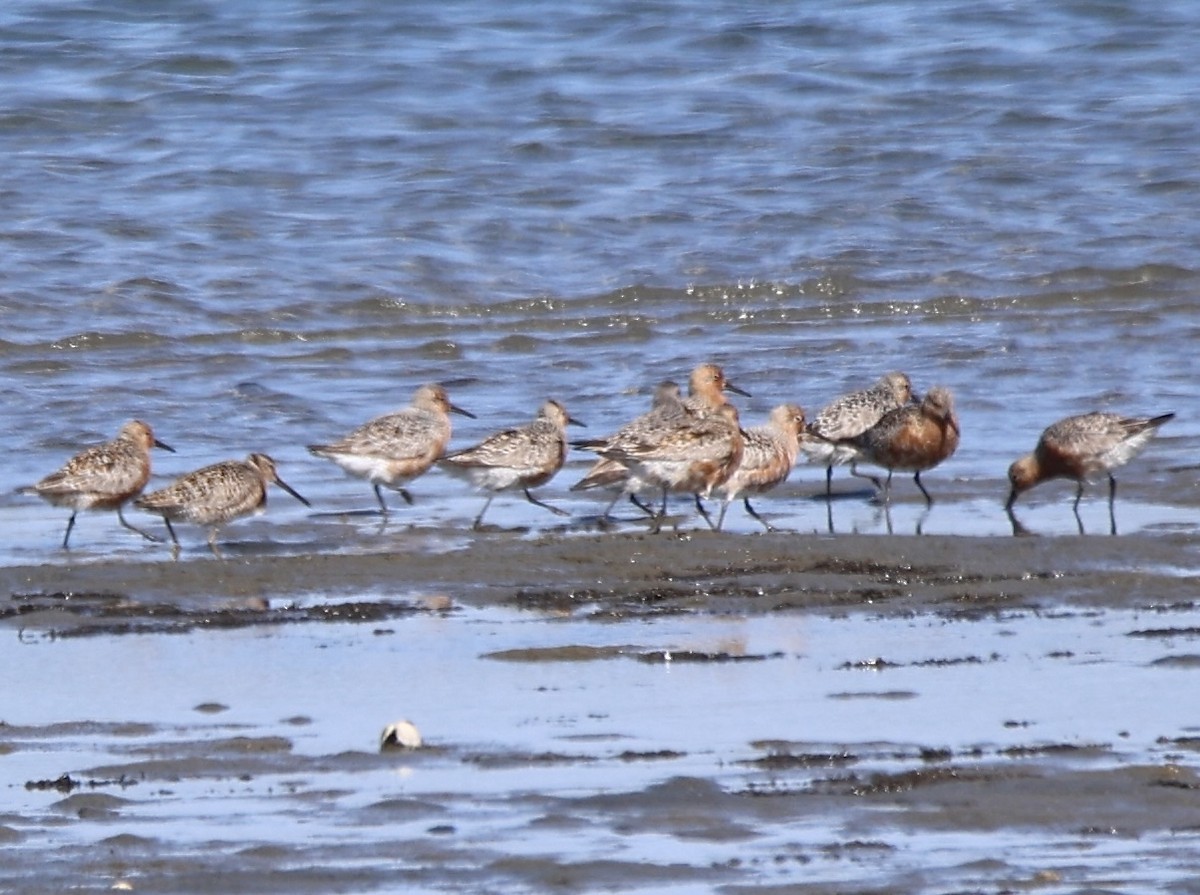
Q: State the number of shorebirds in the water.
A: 11